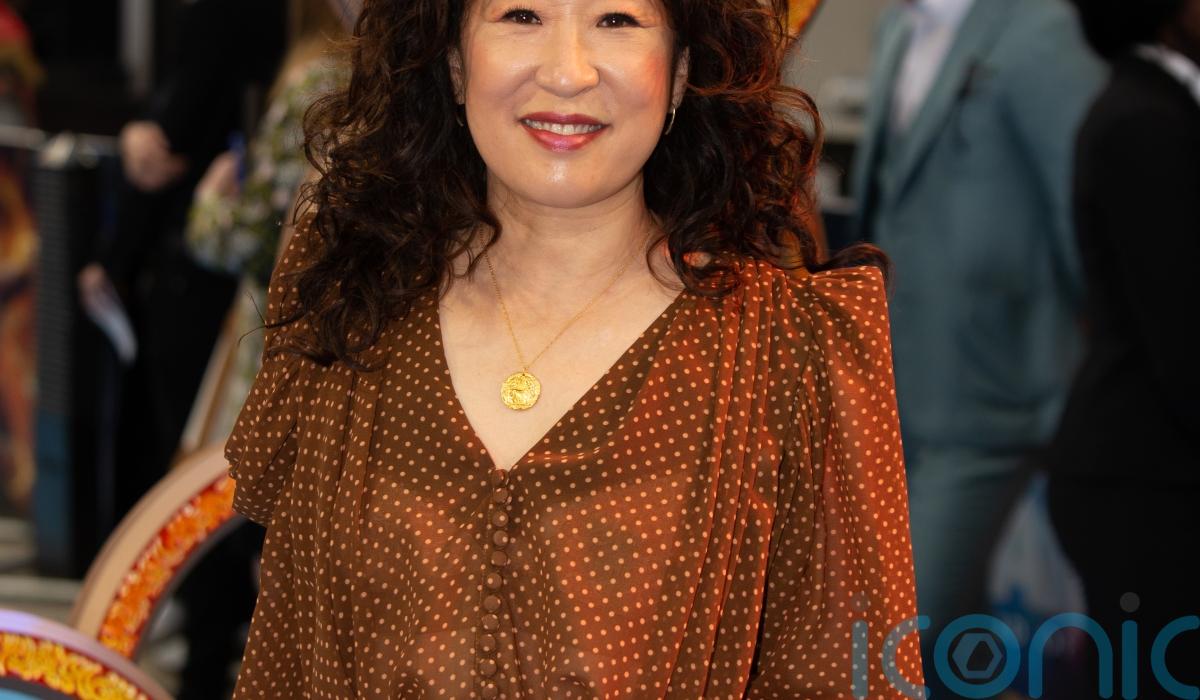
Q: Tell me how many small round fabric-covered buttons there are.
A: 11